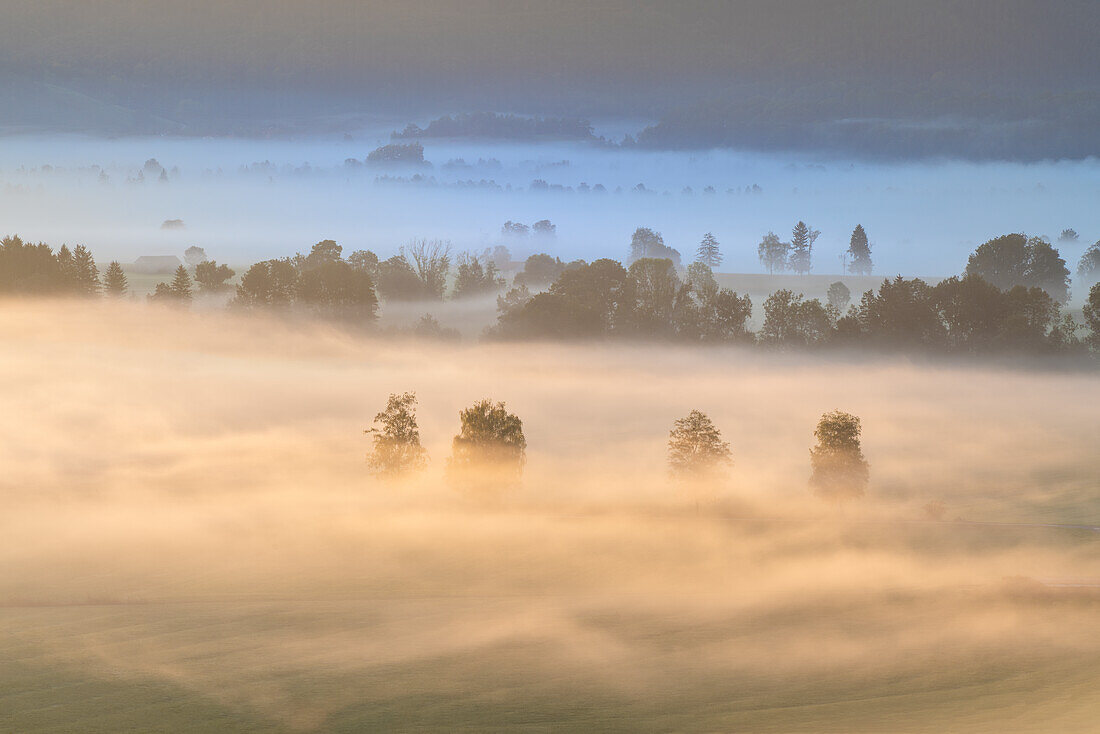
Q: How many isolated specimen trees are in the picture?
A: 4